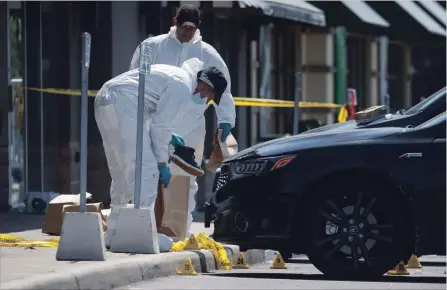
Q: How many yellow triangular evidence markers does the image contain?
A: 6